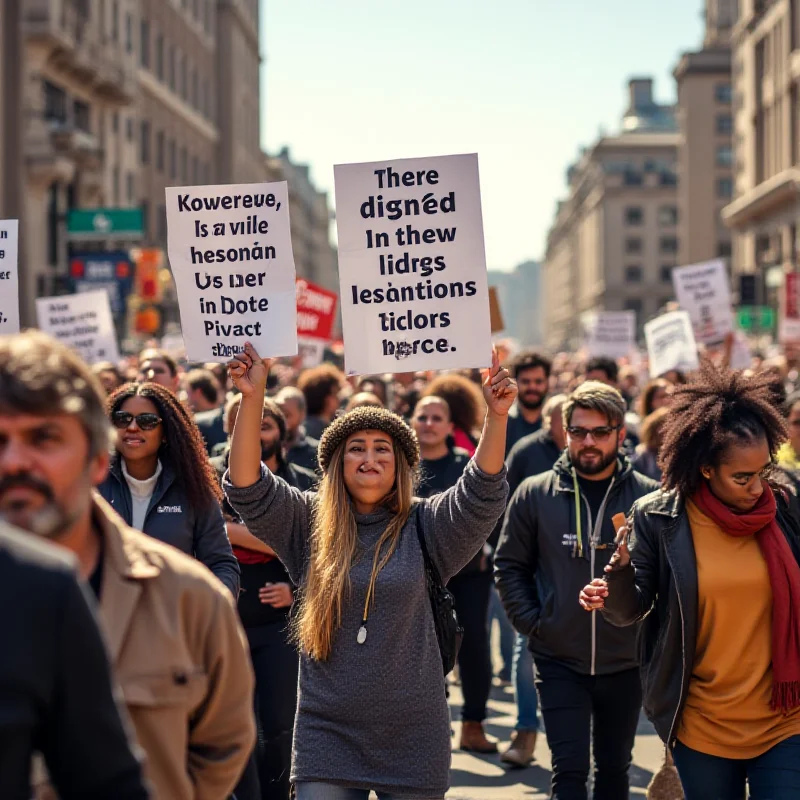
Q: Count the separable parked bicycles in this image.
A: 0